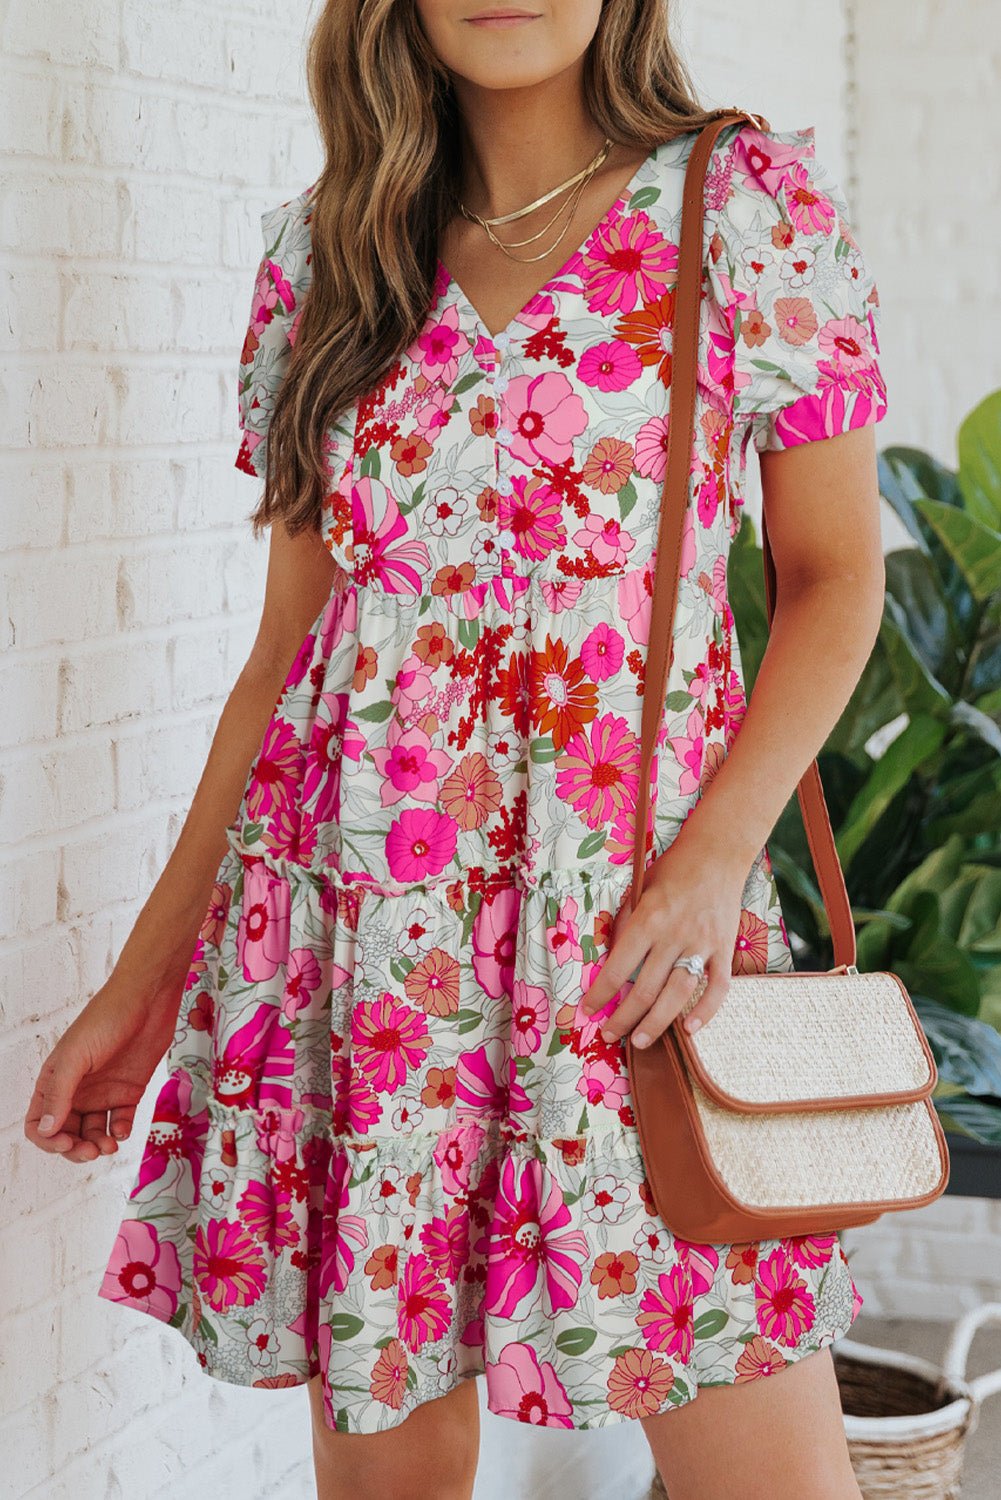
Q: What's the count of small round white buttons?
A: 5